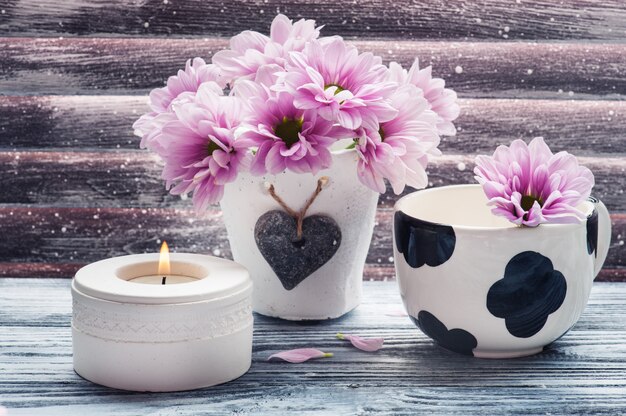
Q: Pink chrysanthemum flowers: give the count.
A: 8